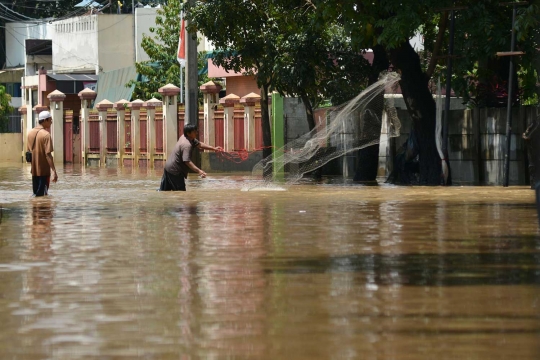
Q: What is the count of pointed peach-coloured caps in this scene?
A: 12